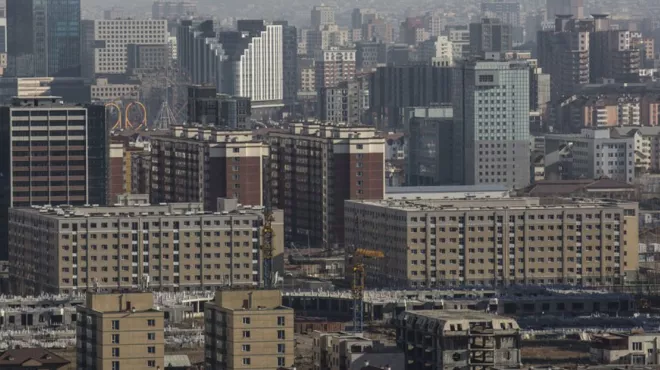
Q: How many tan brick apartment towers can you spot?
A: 2